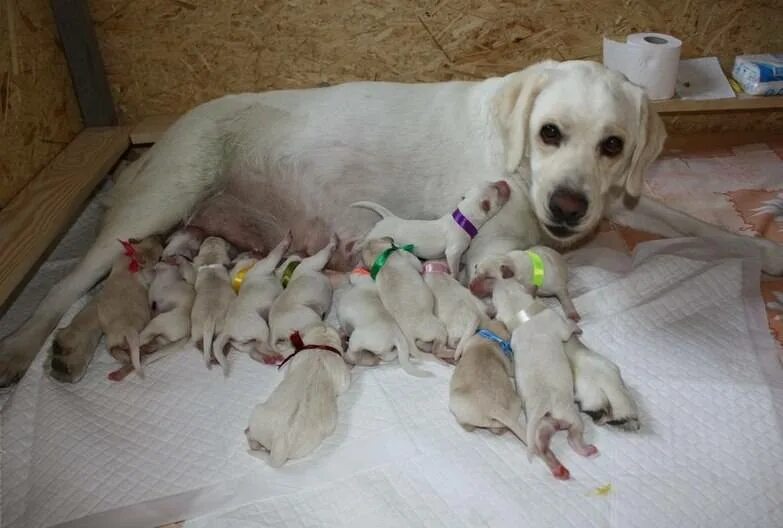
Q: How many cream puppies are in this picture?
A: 13